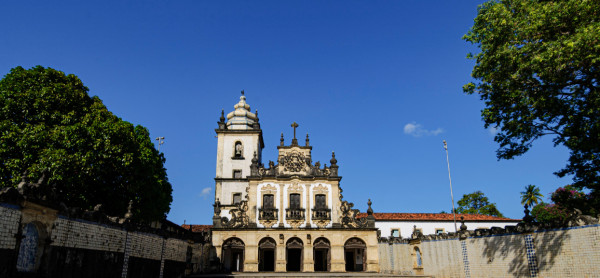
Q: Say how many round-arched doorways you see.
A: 5